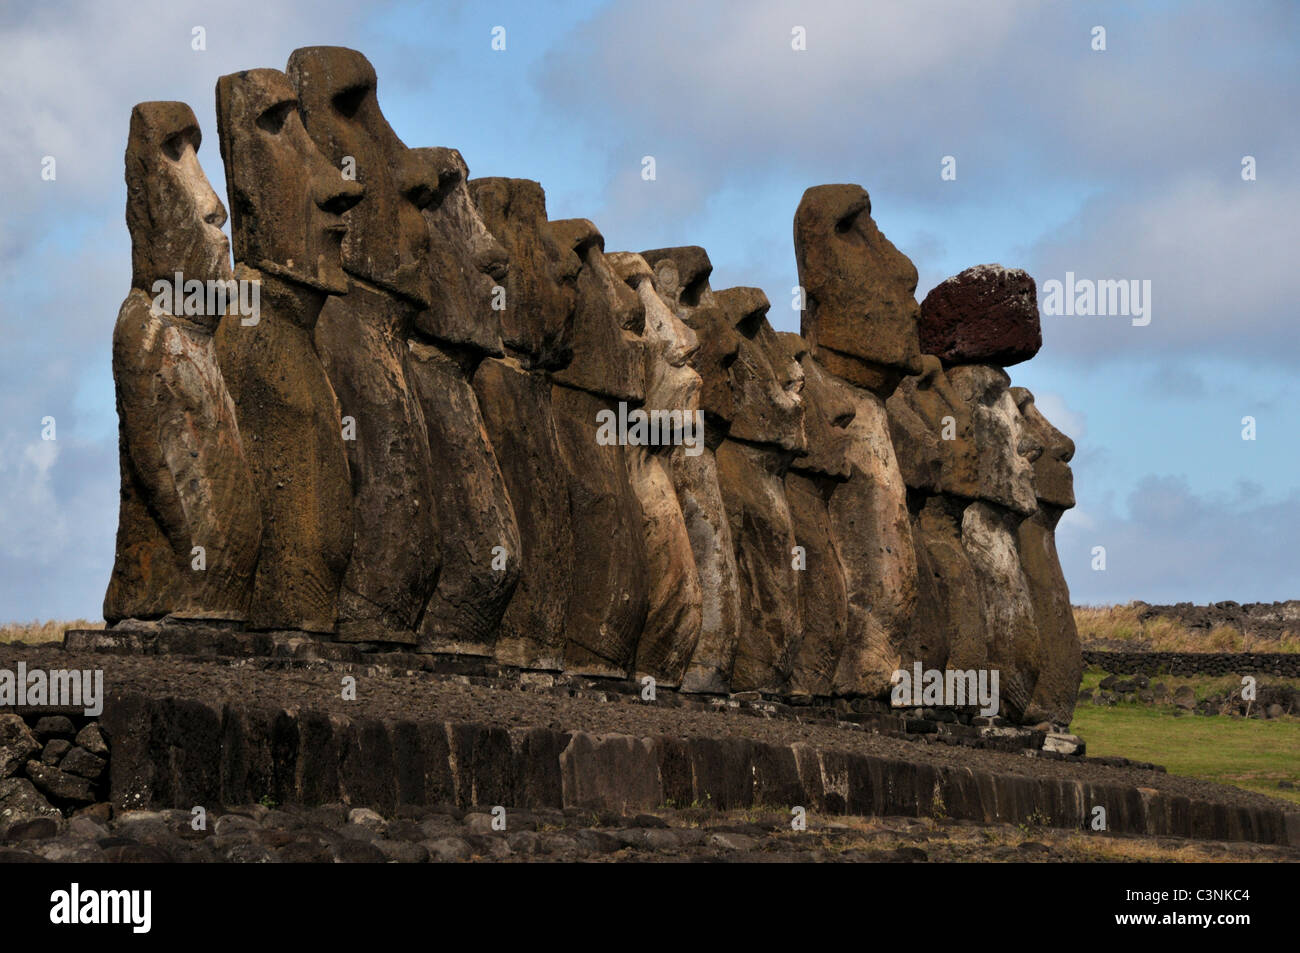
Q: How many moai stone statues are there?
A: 15